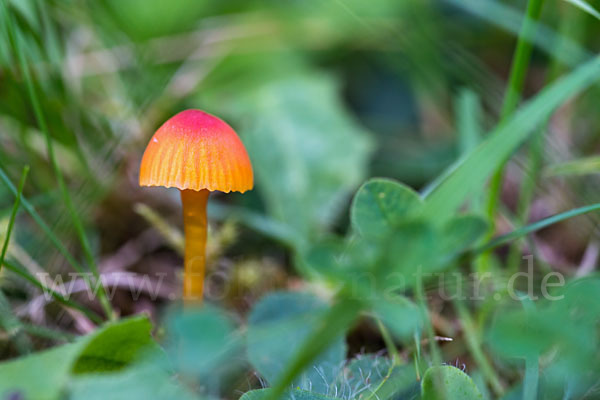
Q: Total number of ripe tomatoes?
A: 0